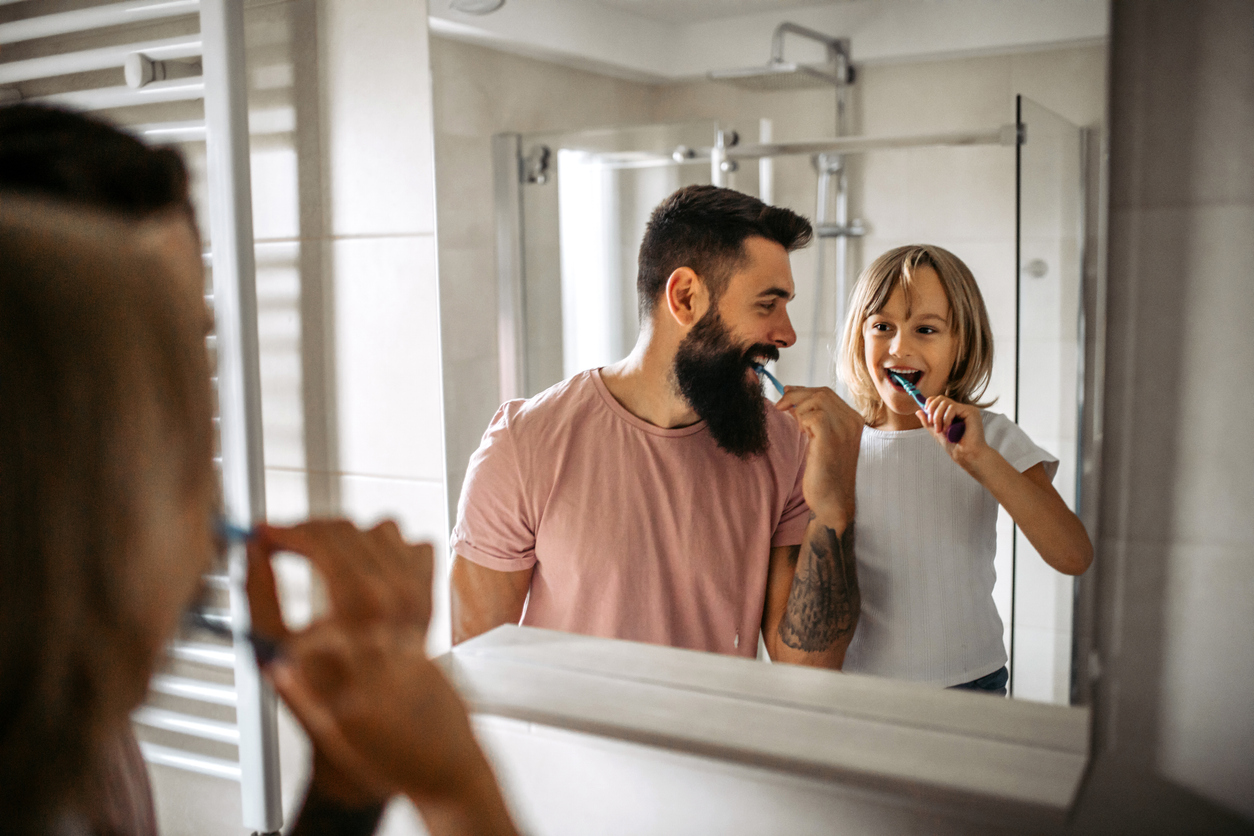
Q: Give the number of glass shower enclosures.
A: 1